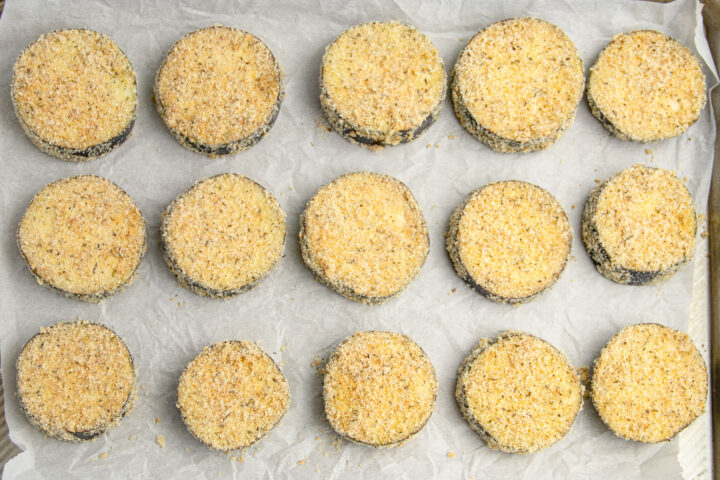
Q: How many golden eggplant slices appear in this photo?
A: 15